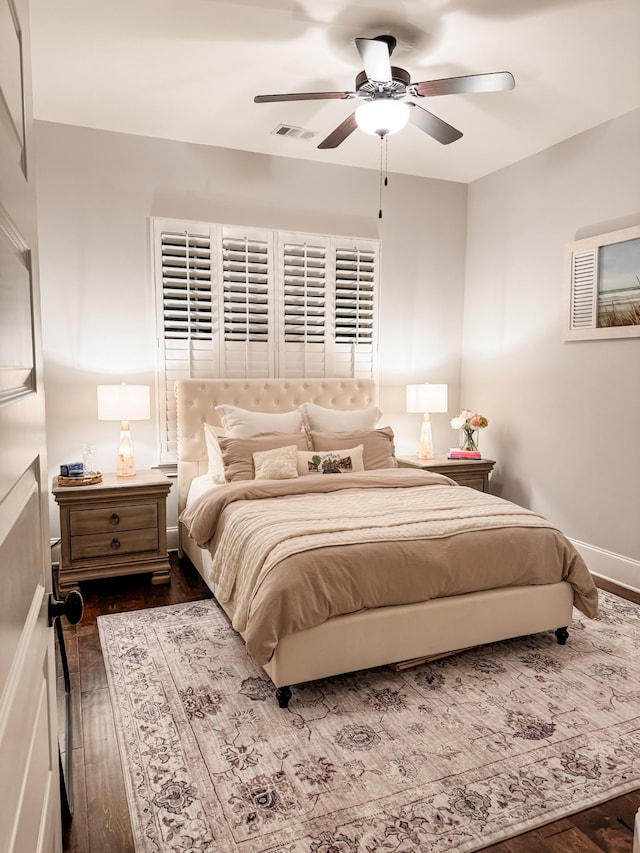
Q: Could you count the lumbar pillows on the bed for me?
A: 1